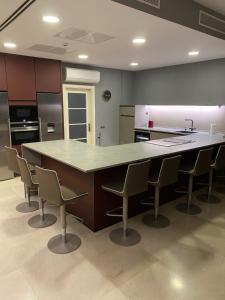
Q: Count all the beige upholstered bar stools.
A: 7